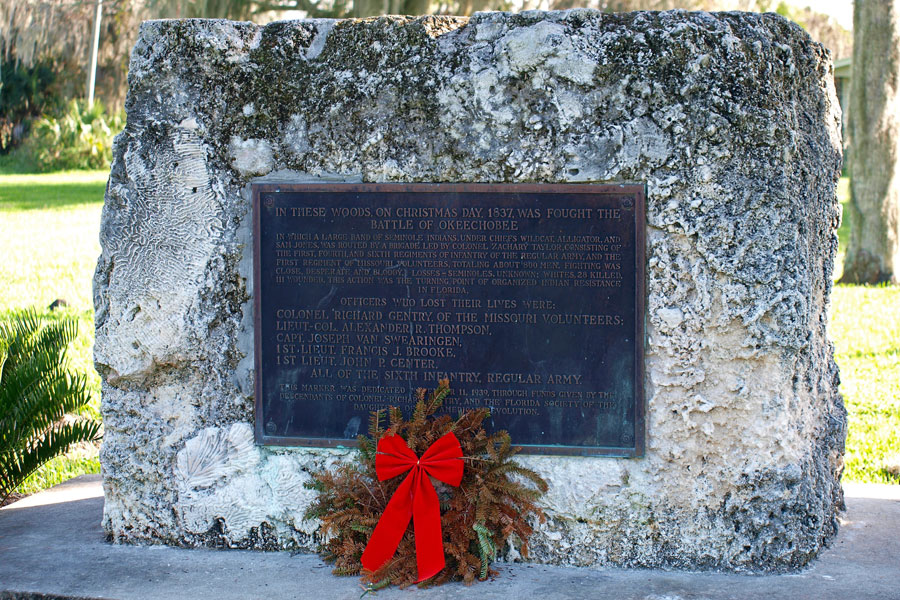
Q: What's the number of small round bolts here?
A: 4